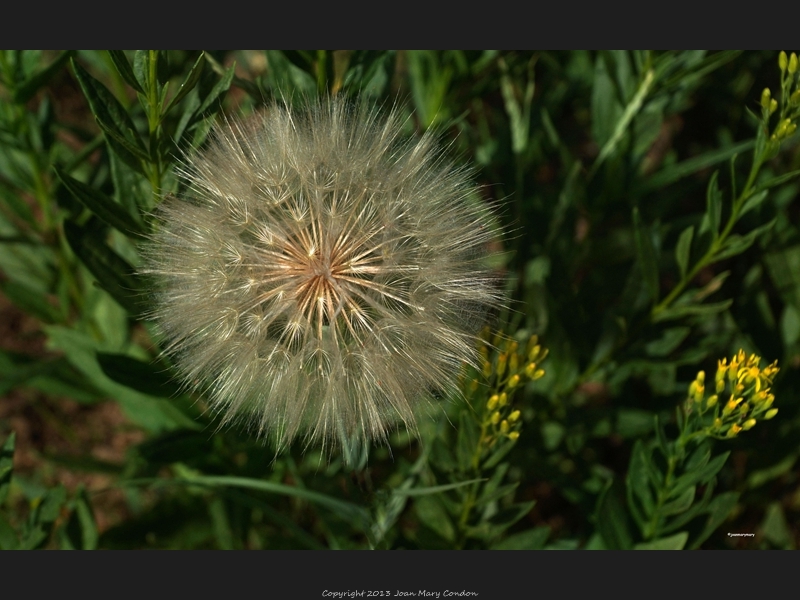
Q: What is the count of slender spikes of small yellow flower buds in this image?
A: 3